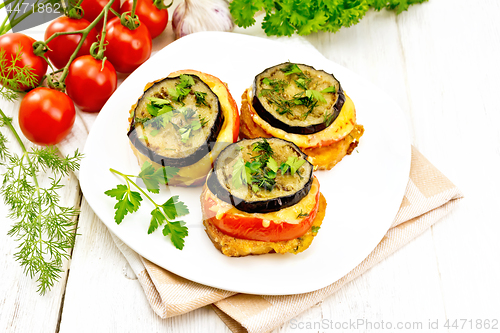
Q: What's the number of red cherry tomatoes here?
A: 7